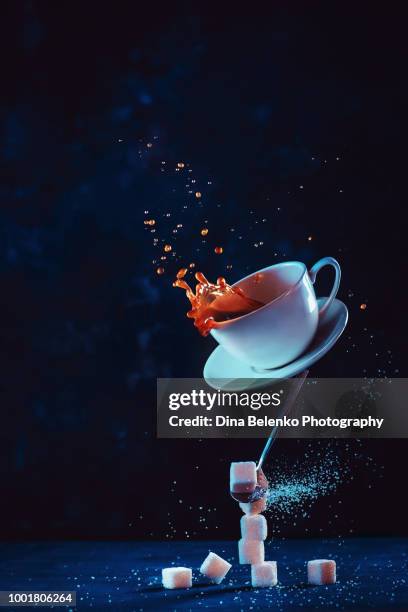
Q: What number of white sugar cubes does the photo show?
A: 8